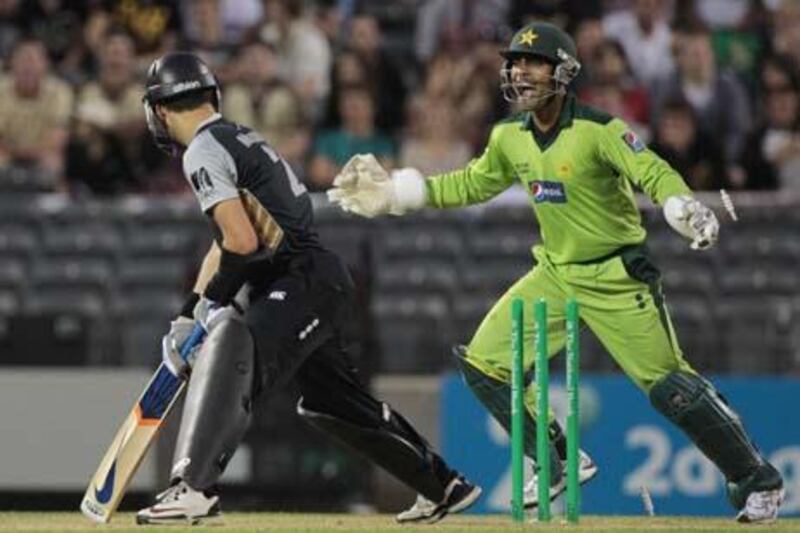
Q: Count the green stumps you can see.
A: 3